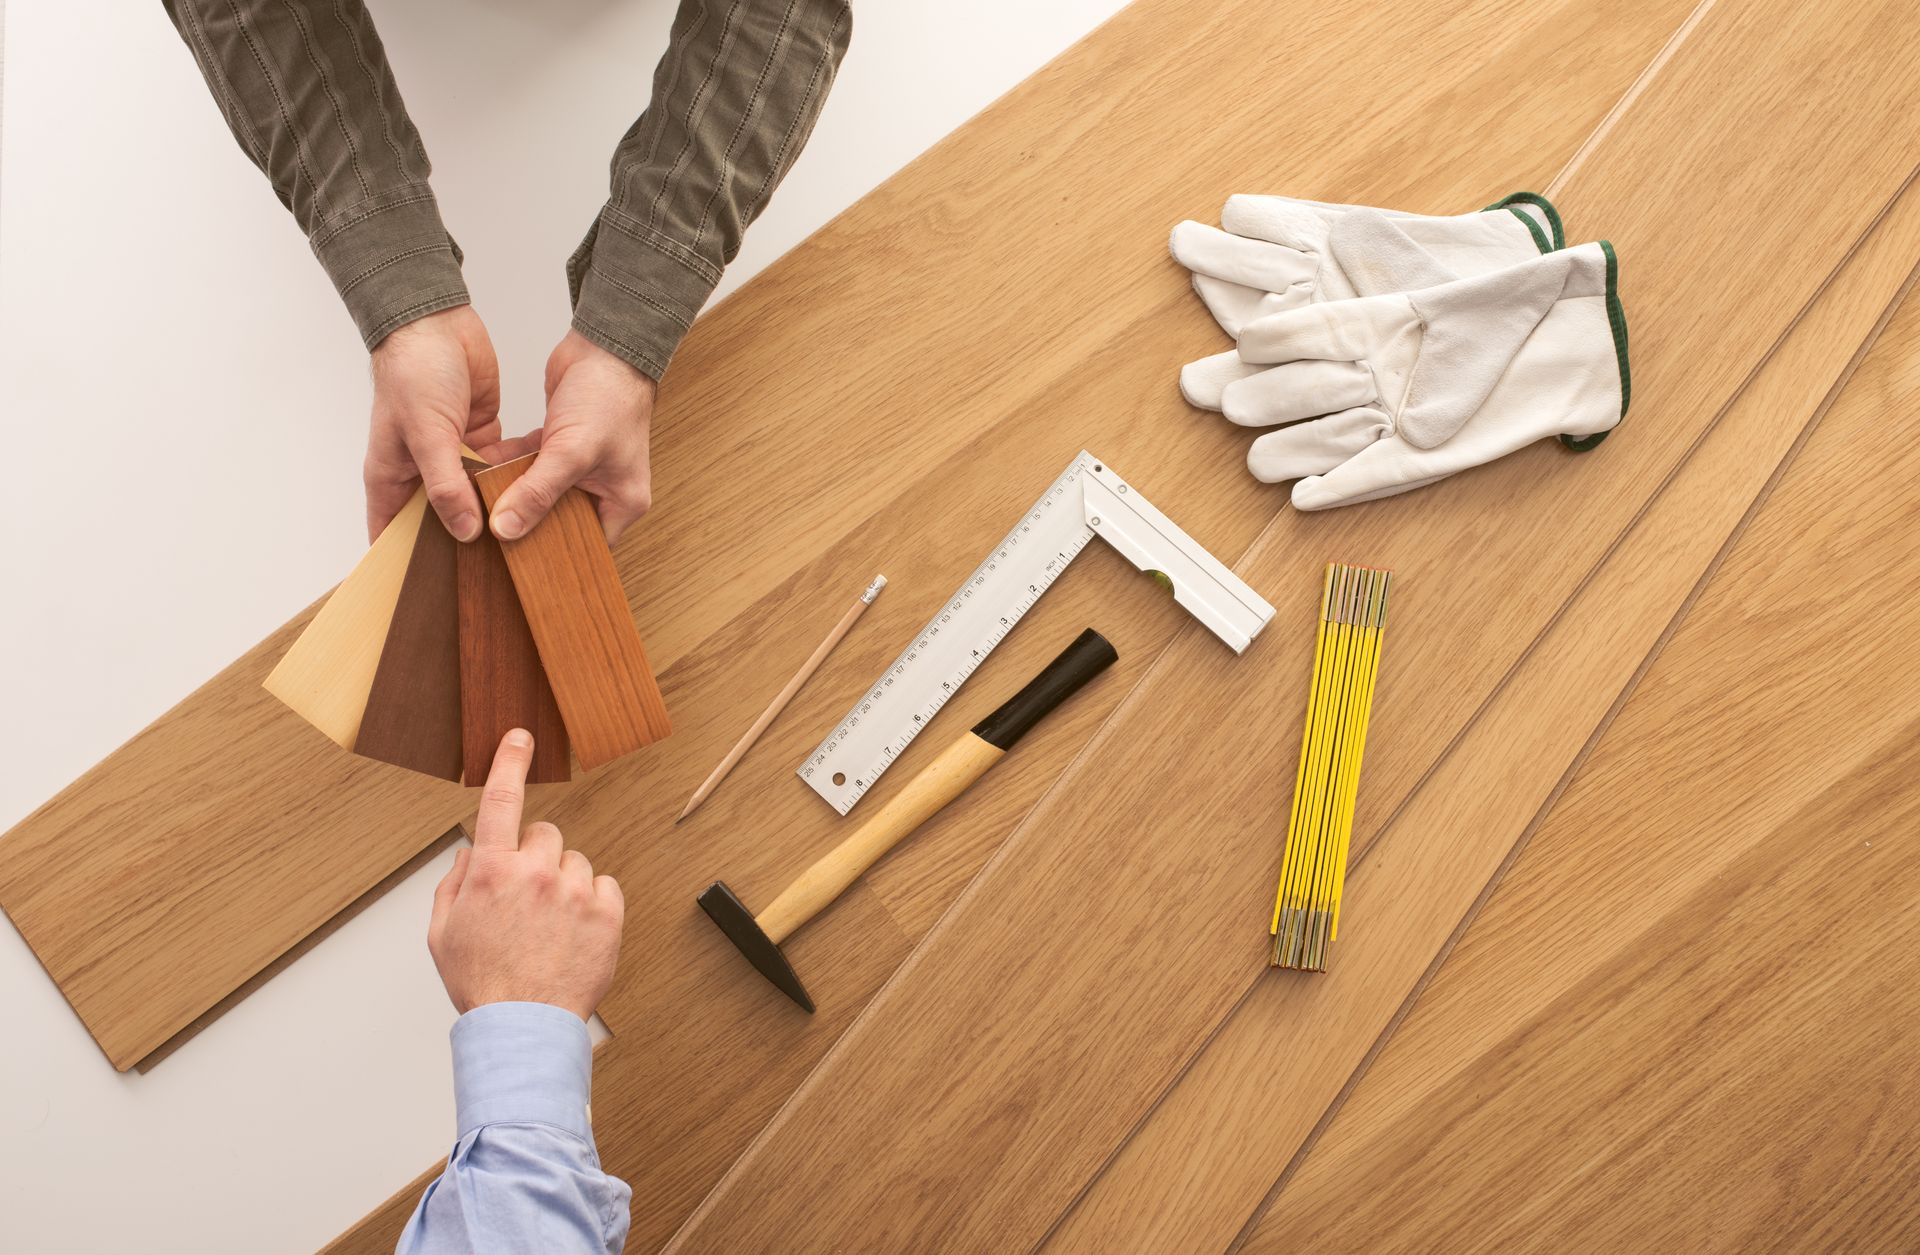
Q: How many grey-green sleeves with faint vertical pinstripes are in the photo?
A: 2